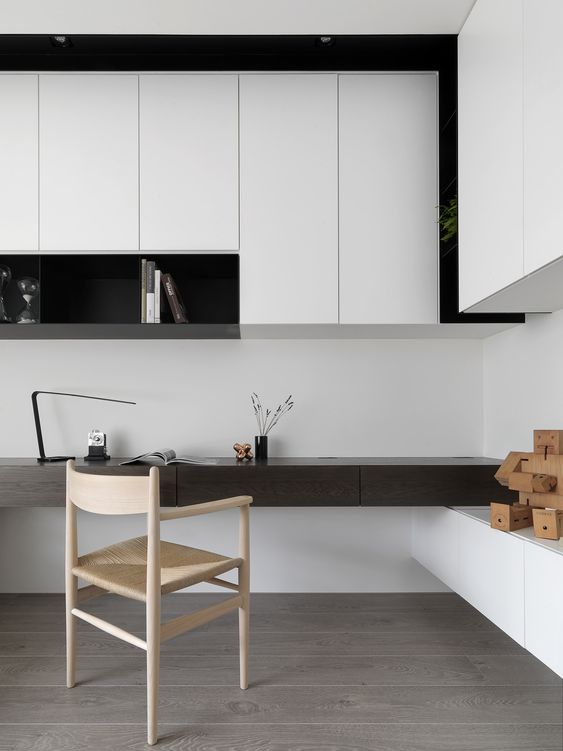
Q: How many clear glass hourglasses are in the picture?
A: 2